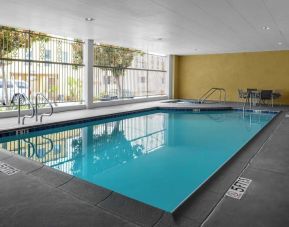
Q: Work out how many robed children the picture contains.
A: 0